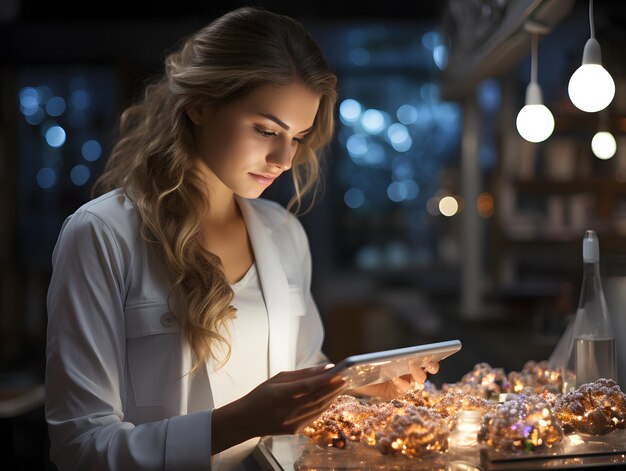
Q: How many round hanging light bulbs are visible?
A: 3